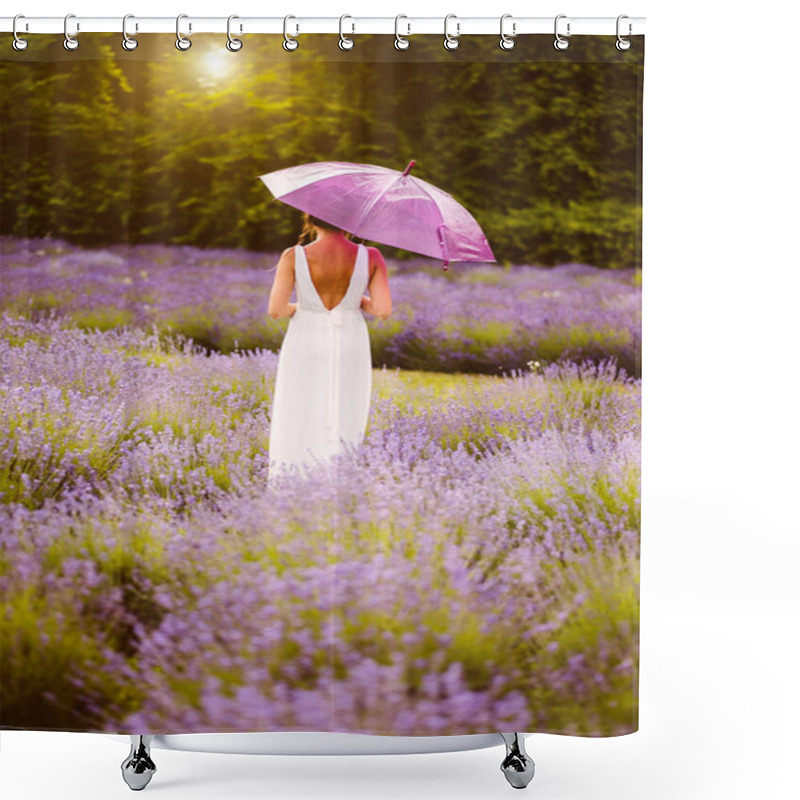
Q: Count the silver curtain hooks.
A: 12